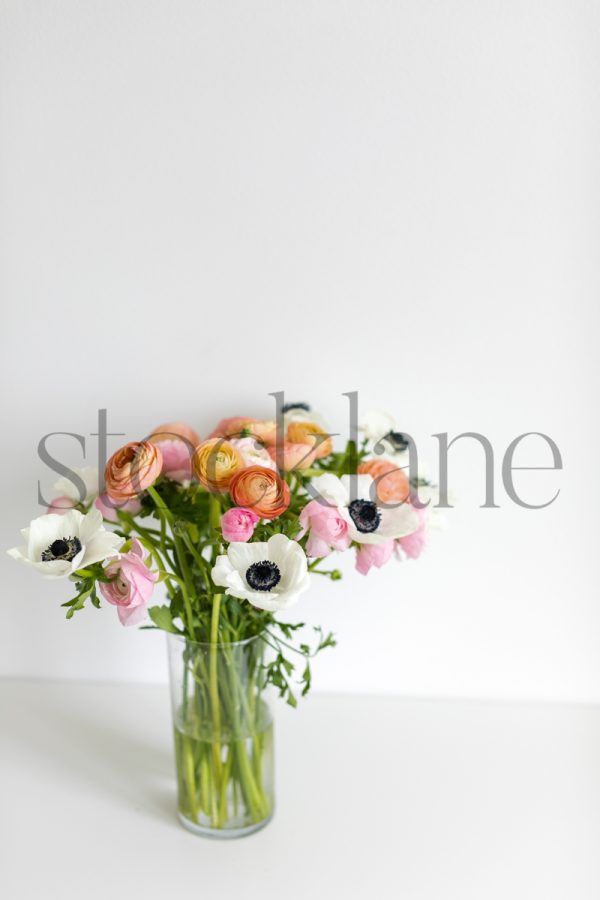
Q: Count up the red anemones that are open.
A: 0